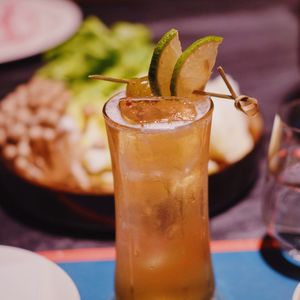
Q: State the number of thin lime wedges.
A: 2